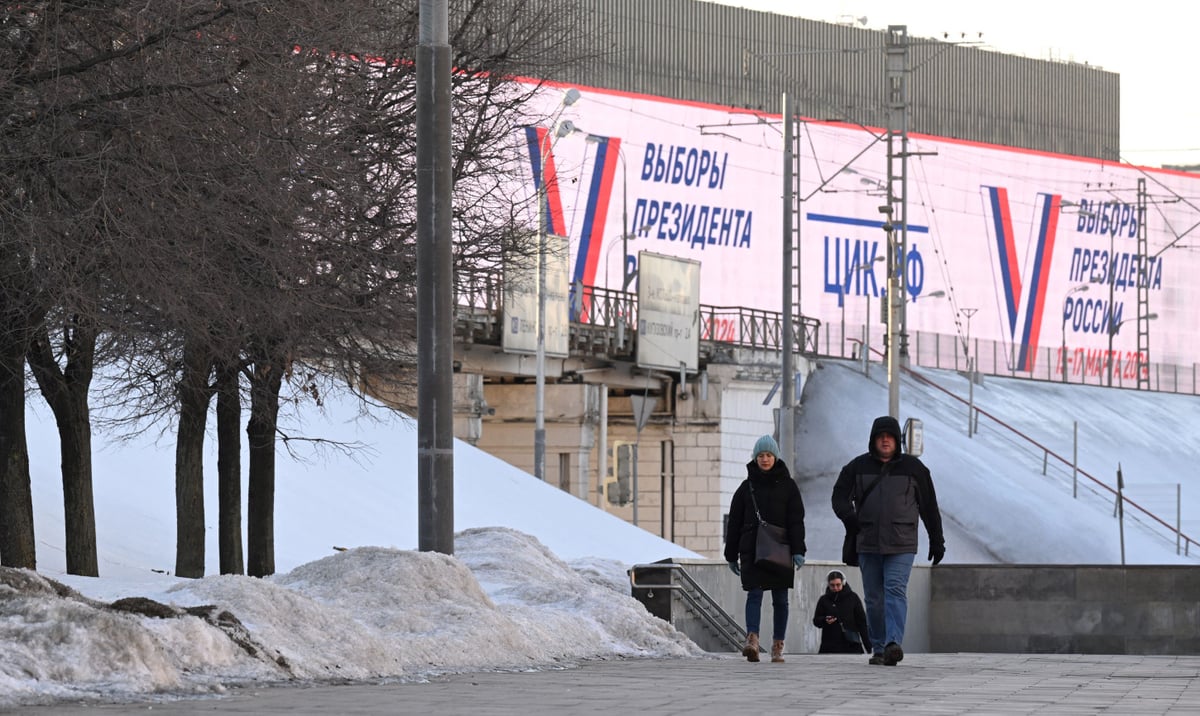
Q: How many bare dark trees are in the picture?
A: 5